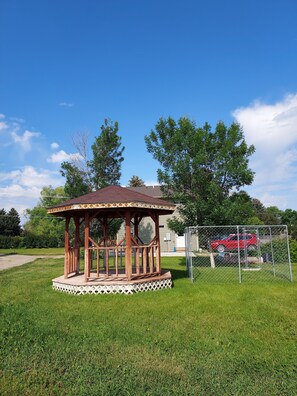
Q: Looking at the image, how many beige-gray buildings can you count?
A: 1